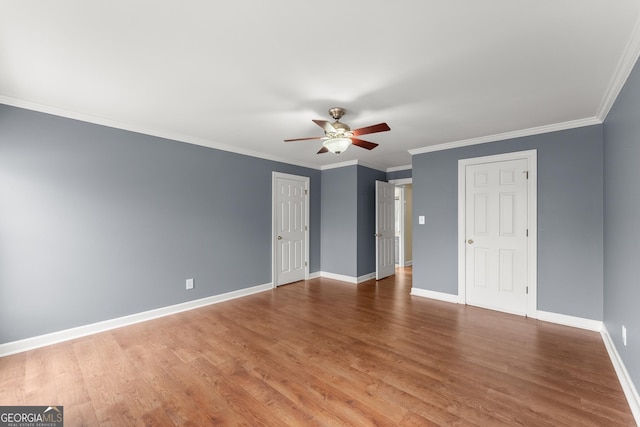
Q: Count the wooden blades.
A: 5